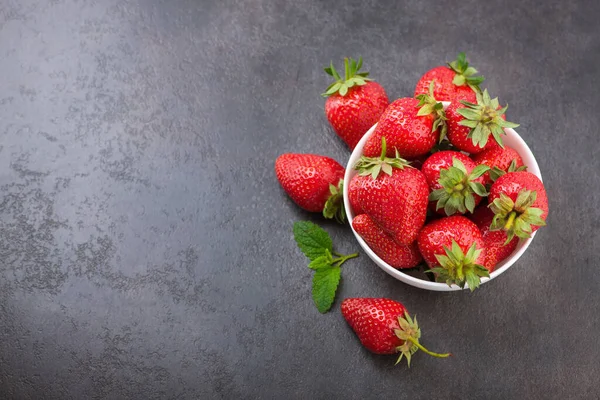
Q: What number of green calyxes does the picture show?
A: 11